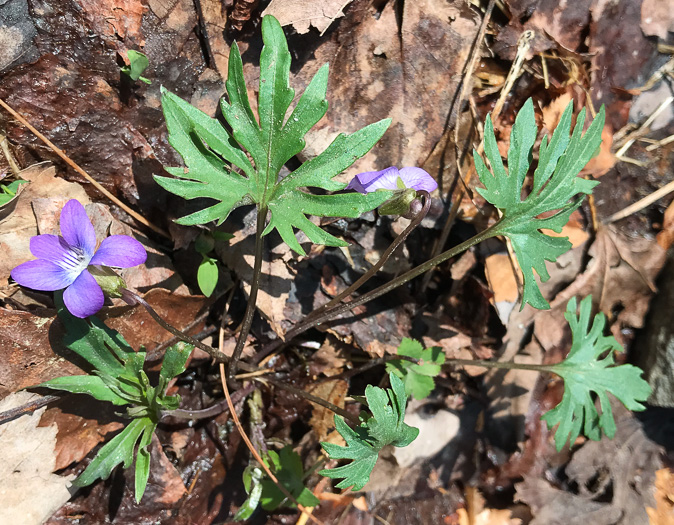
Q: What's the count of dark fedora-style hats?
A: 0